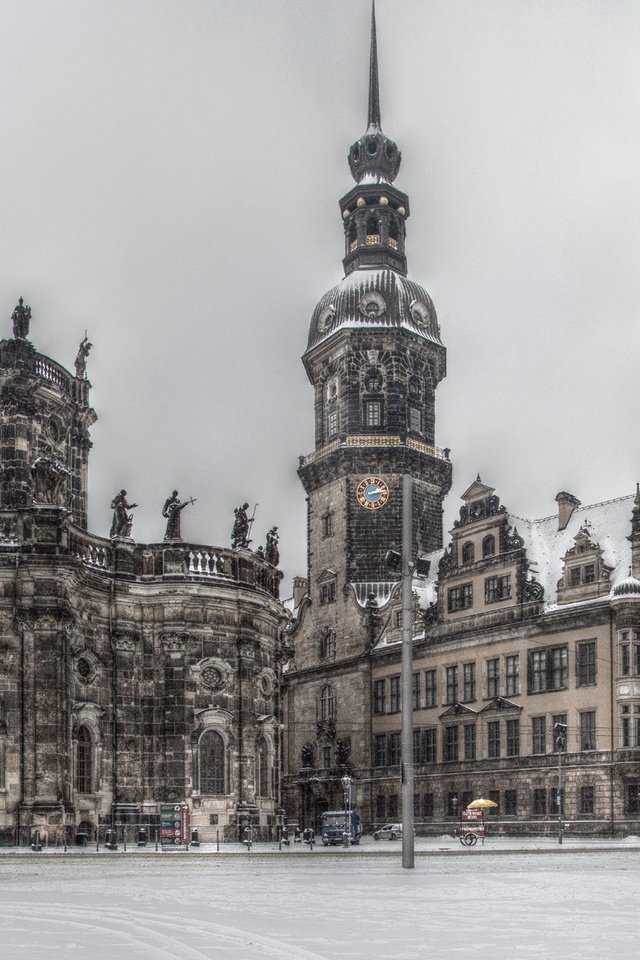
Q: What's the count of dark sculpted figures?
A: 6